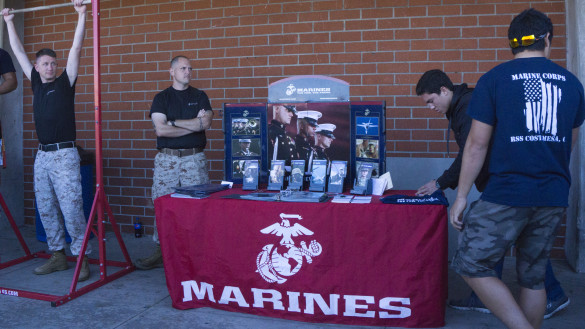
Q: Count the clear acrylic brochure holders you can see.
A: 6